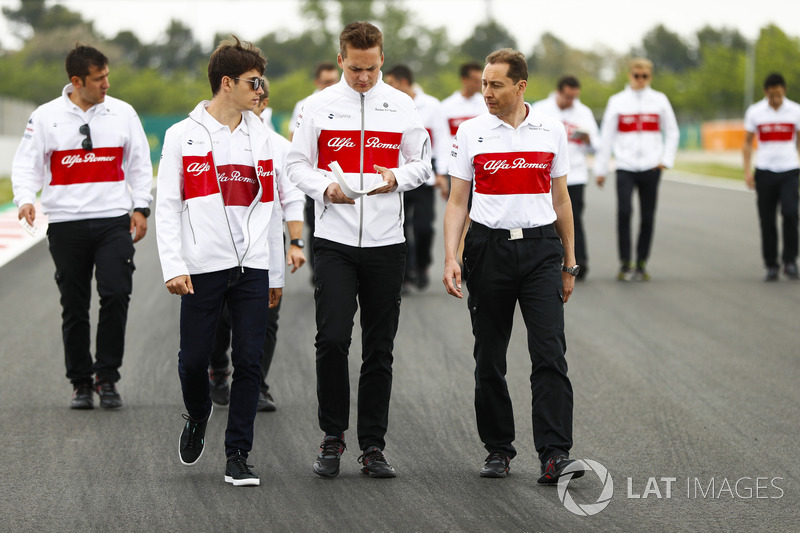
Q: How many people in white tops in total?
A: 11